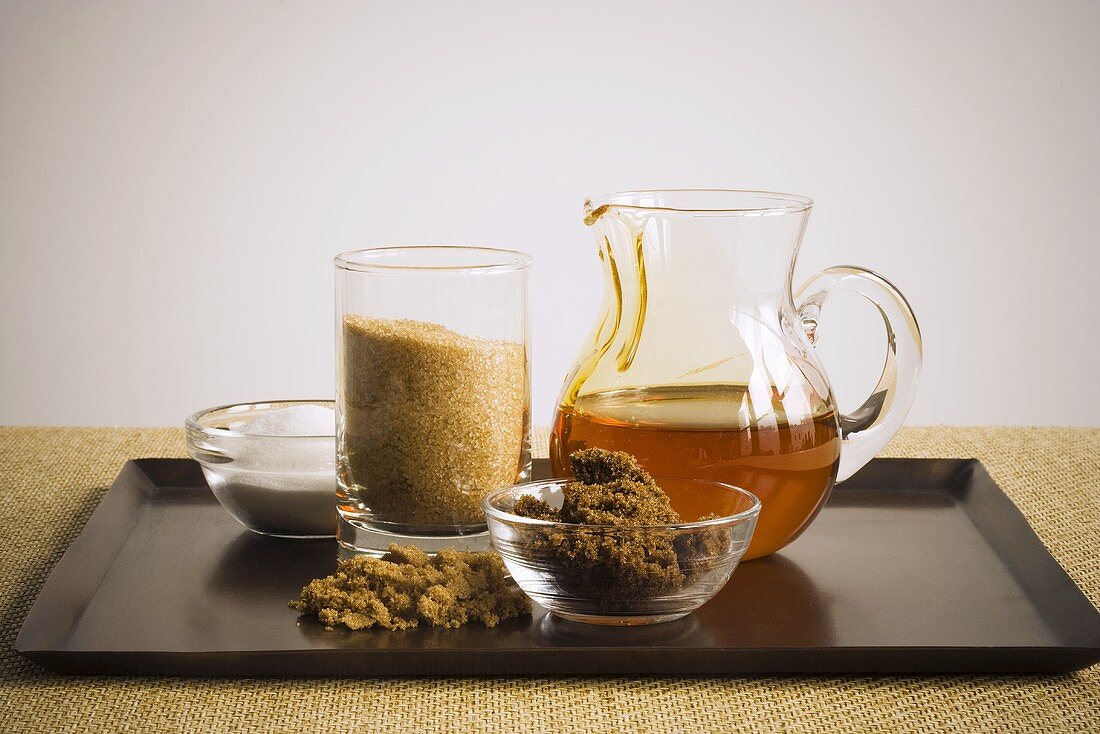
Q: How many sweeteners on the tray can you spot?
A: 5